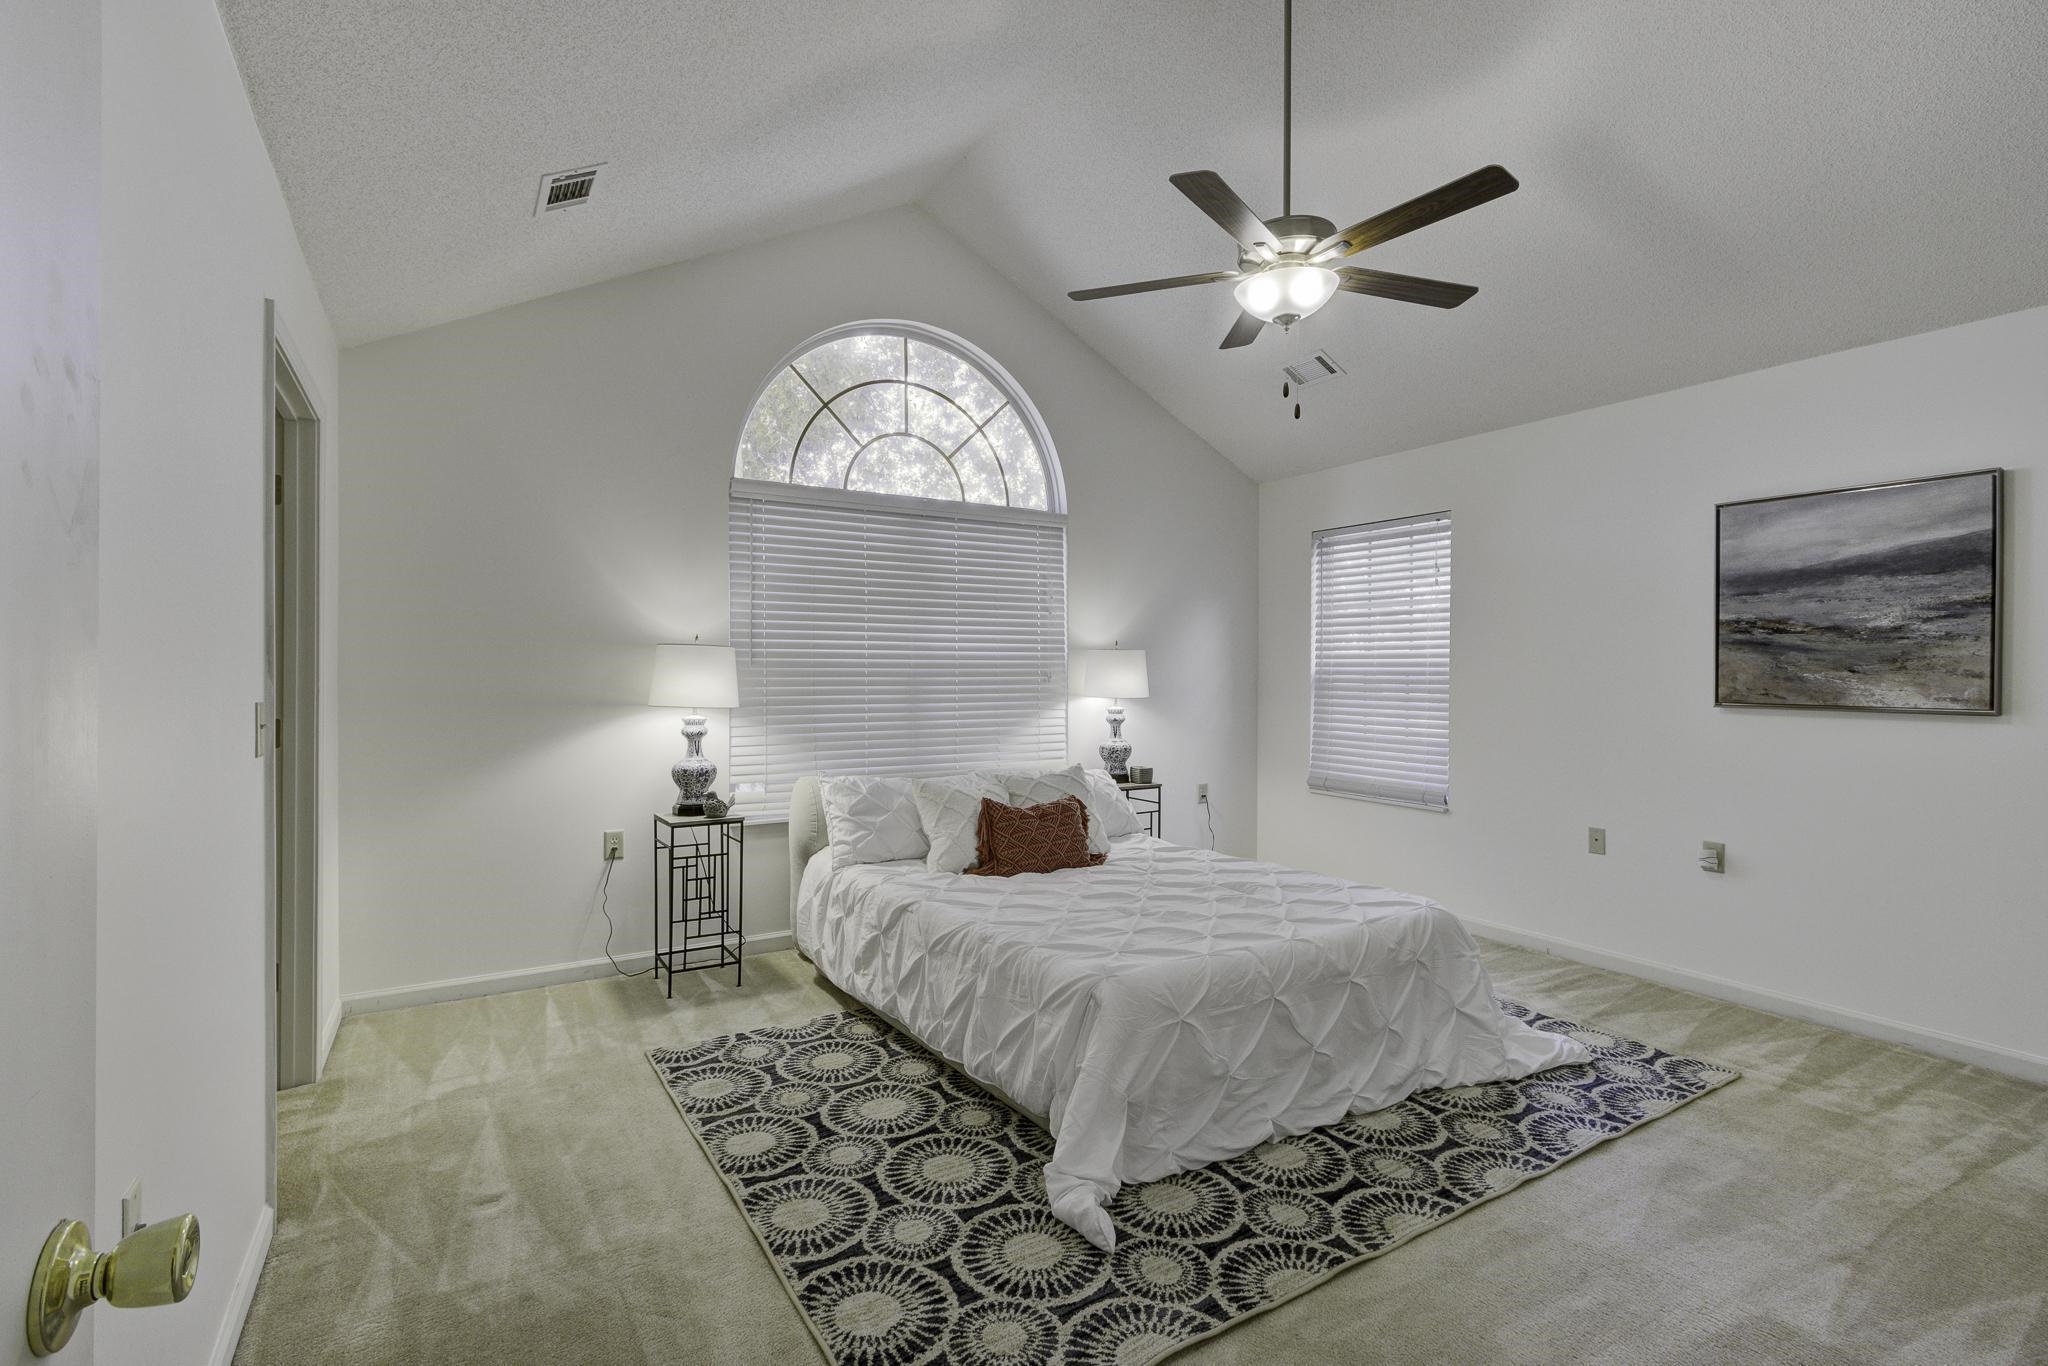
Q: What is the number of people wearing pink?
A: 0